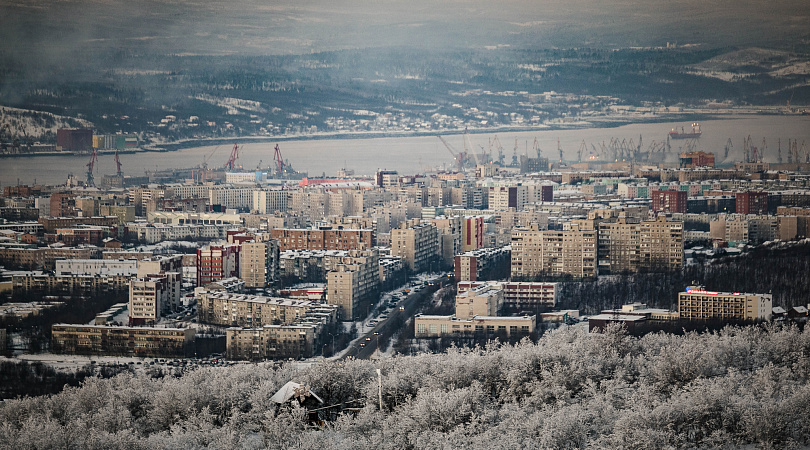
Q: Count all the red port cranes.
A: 4